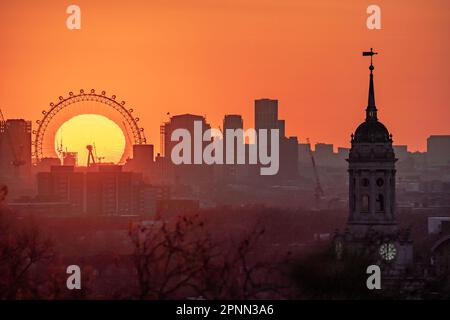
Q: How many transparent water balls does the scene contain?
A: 0